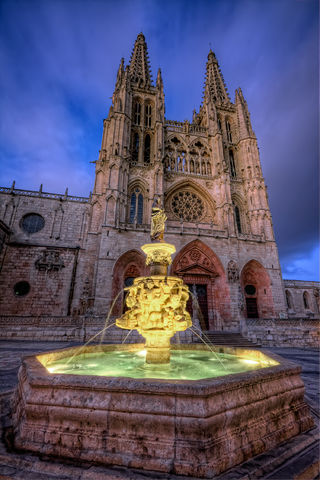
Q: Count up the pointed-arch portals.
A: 3